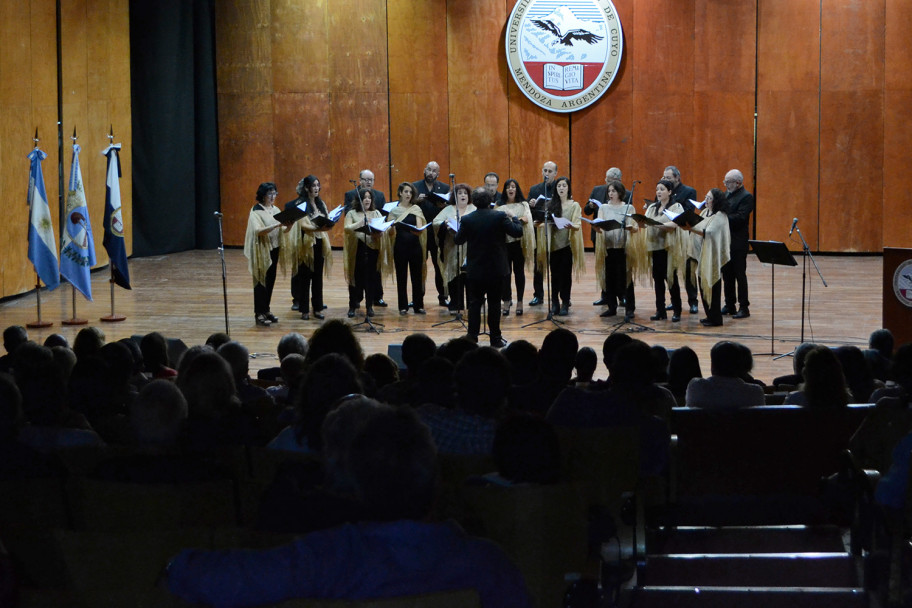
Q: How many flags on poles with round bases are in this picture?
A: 3